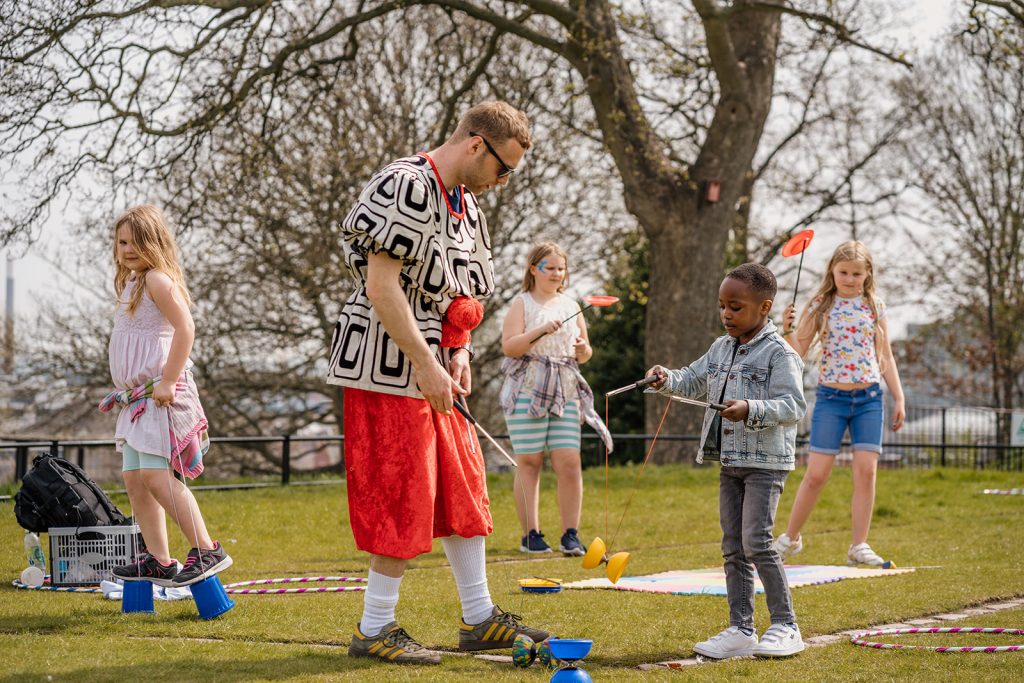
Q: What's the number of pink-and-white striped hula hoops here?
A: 2